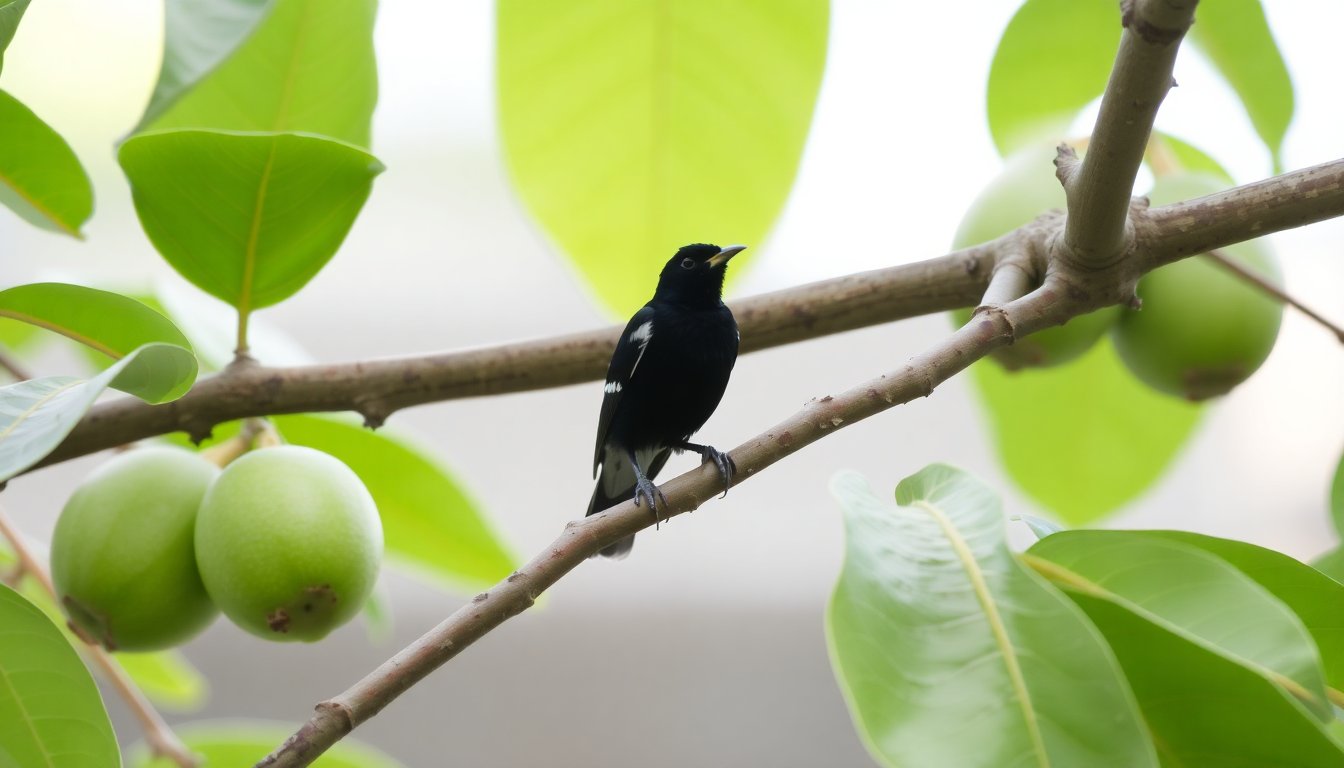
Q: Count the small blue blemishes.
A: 0